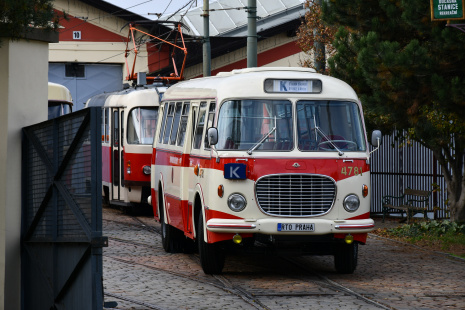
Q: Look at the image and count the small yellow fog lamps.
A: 2